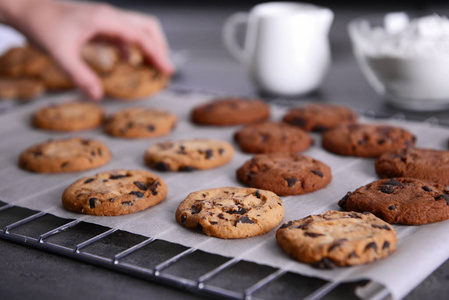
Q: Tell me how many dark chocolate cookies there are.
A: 7